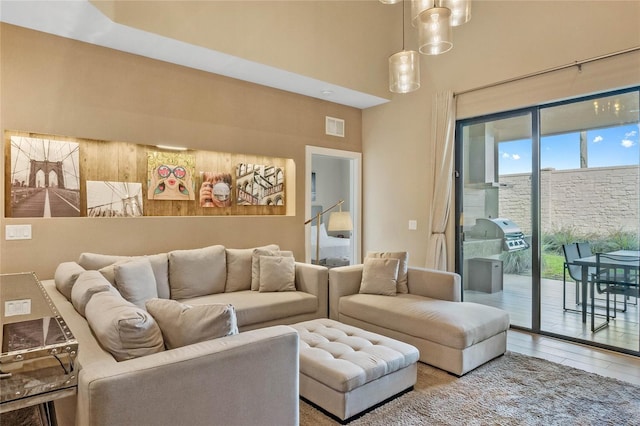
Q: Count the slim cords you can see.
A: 2